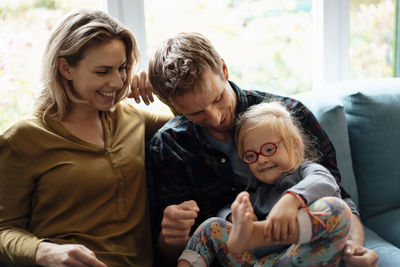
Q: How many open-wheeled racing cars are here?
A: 0